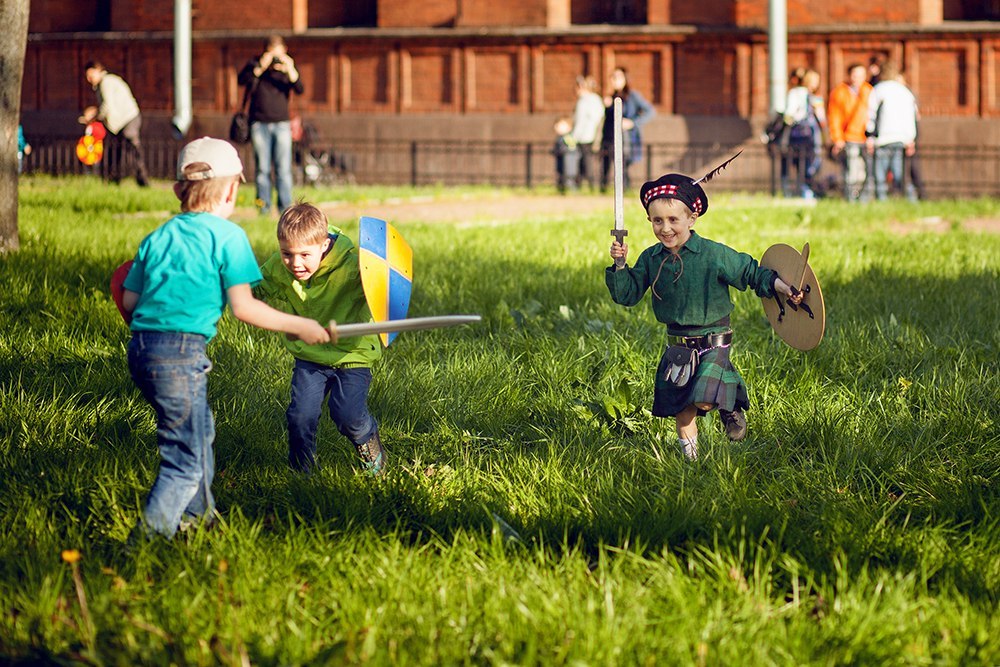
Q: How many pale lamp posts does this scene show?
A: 2